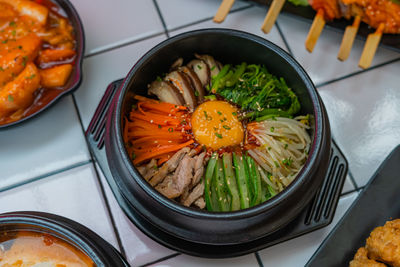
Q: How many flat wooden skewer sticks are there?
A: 5